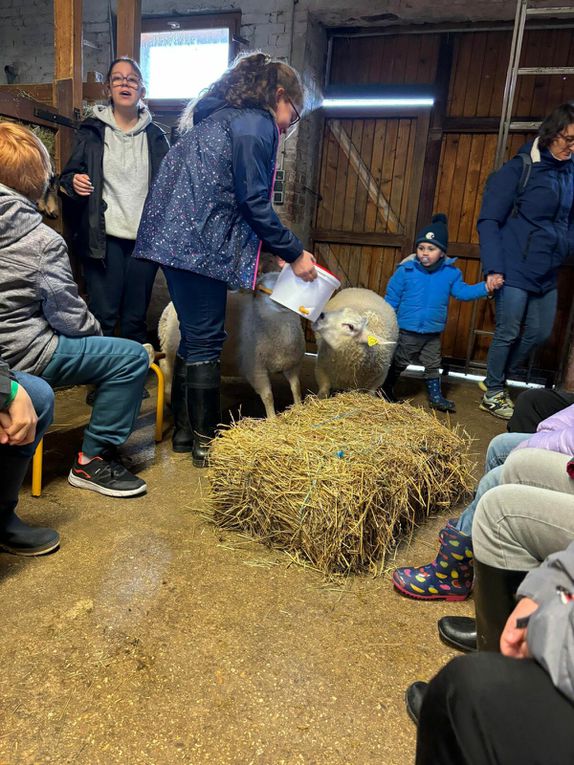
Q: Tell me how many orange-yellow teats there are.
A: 2